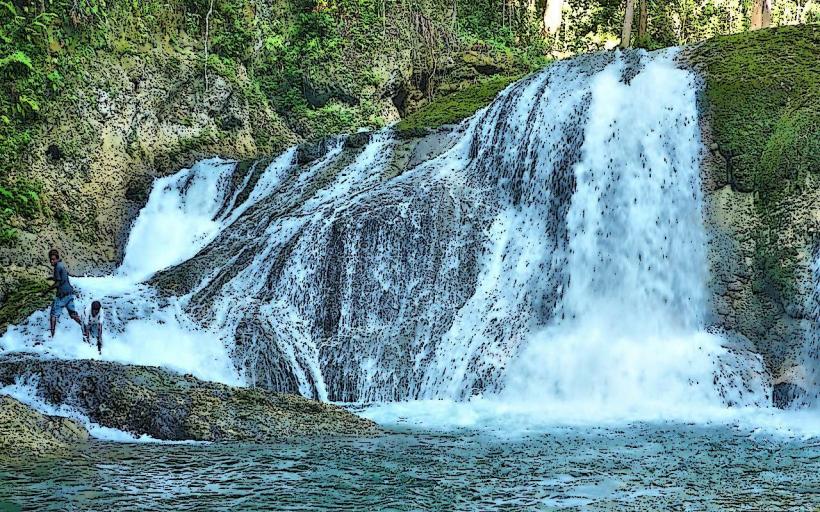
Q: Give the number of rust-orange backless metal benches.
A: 0